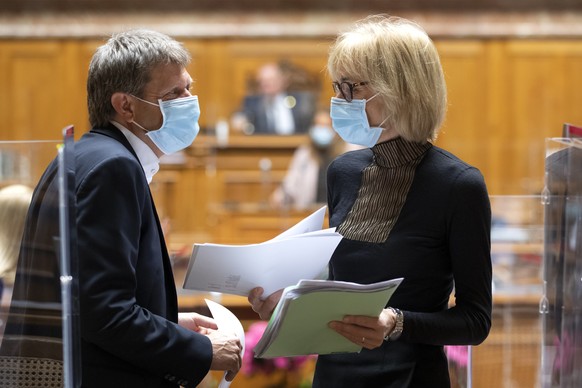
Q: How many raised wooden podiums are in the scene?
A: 1